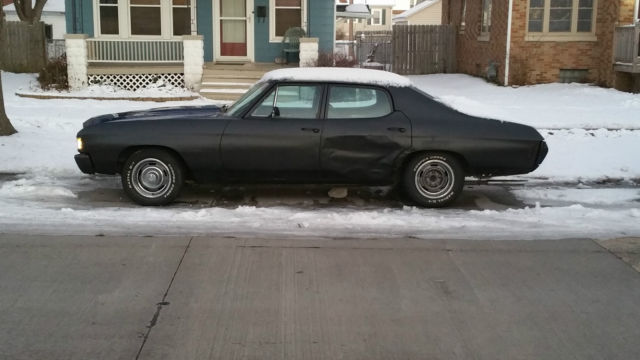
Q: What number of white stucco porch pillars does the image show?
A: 3